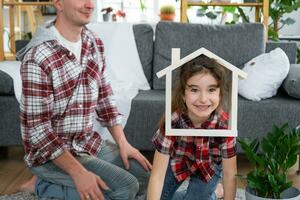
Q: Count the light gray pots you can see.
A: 1